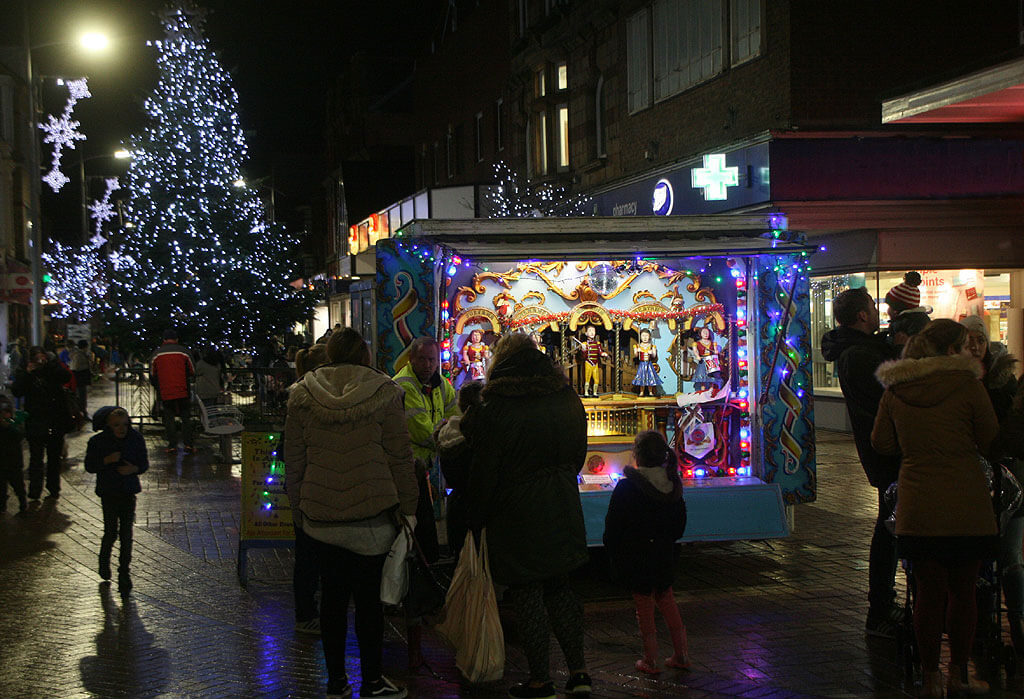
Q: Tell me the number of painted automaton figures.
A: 5